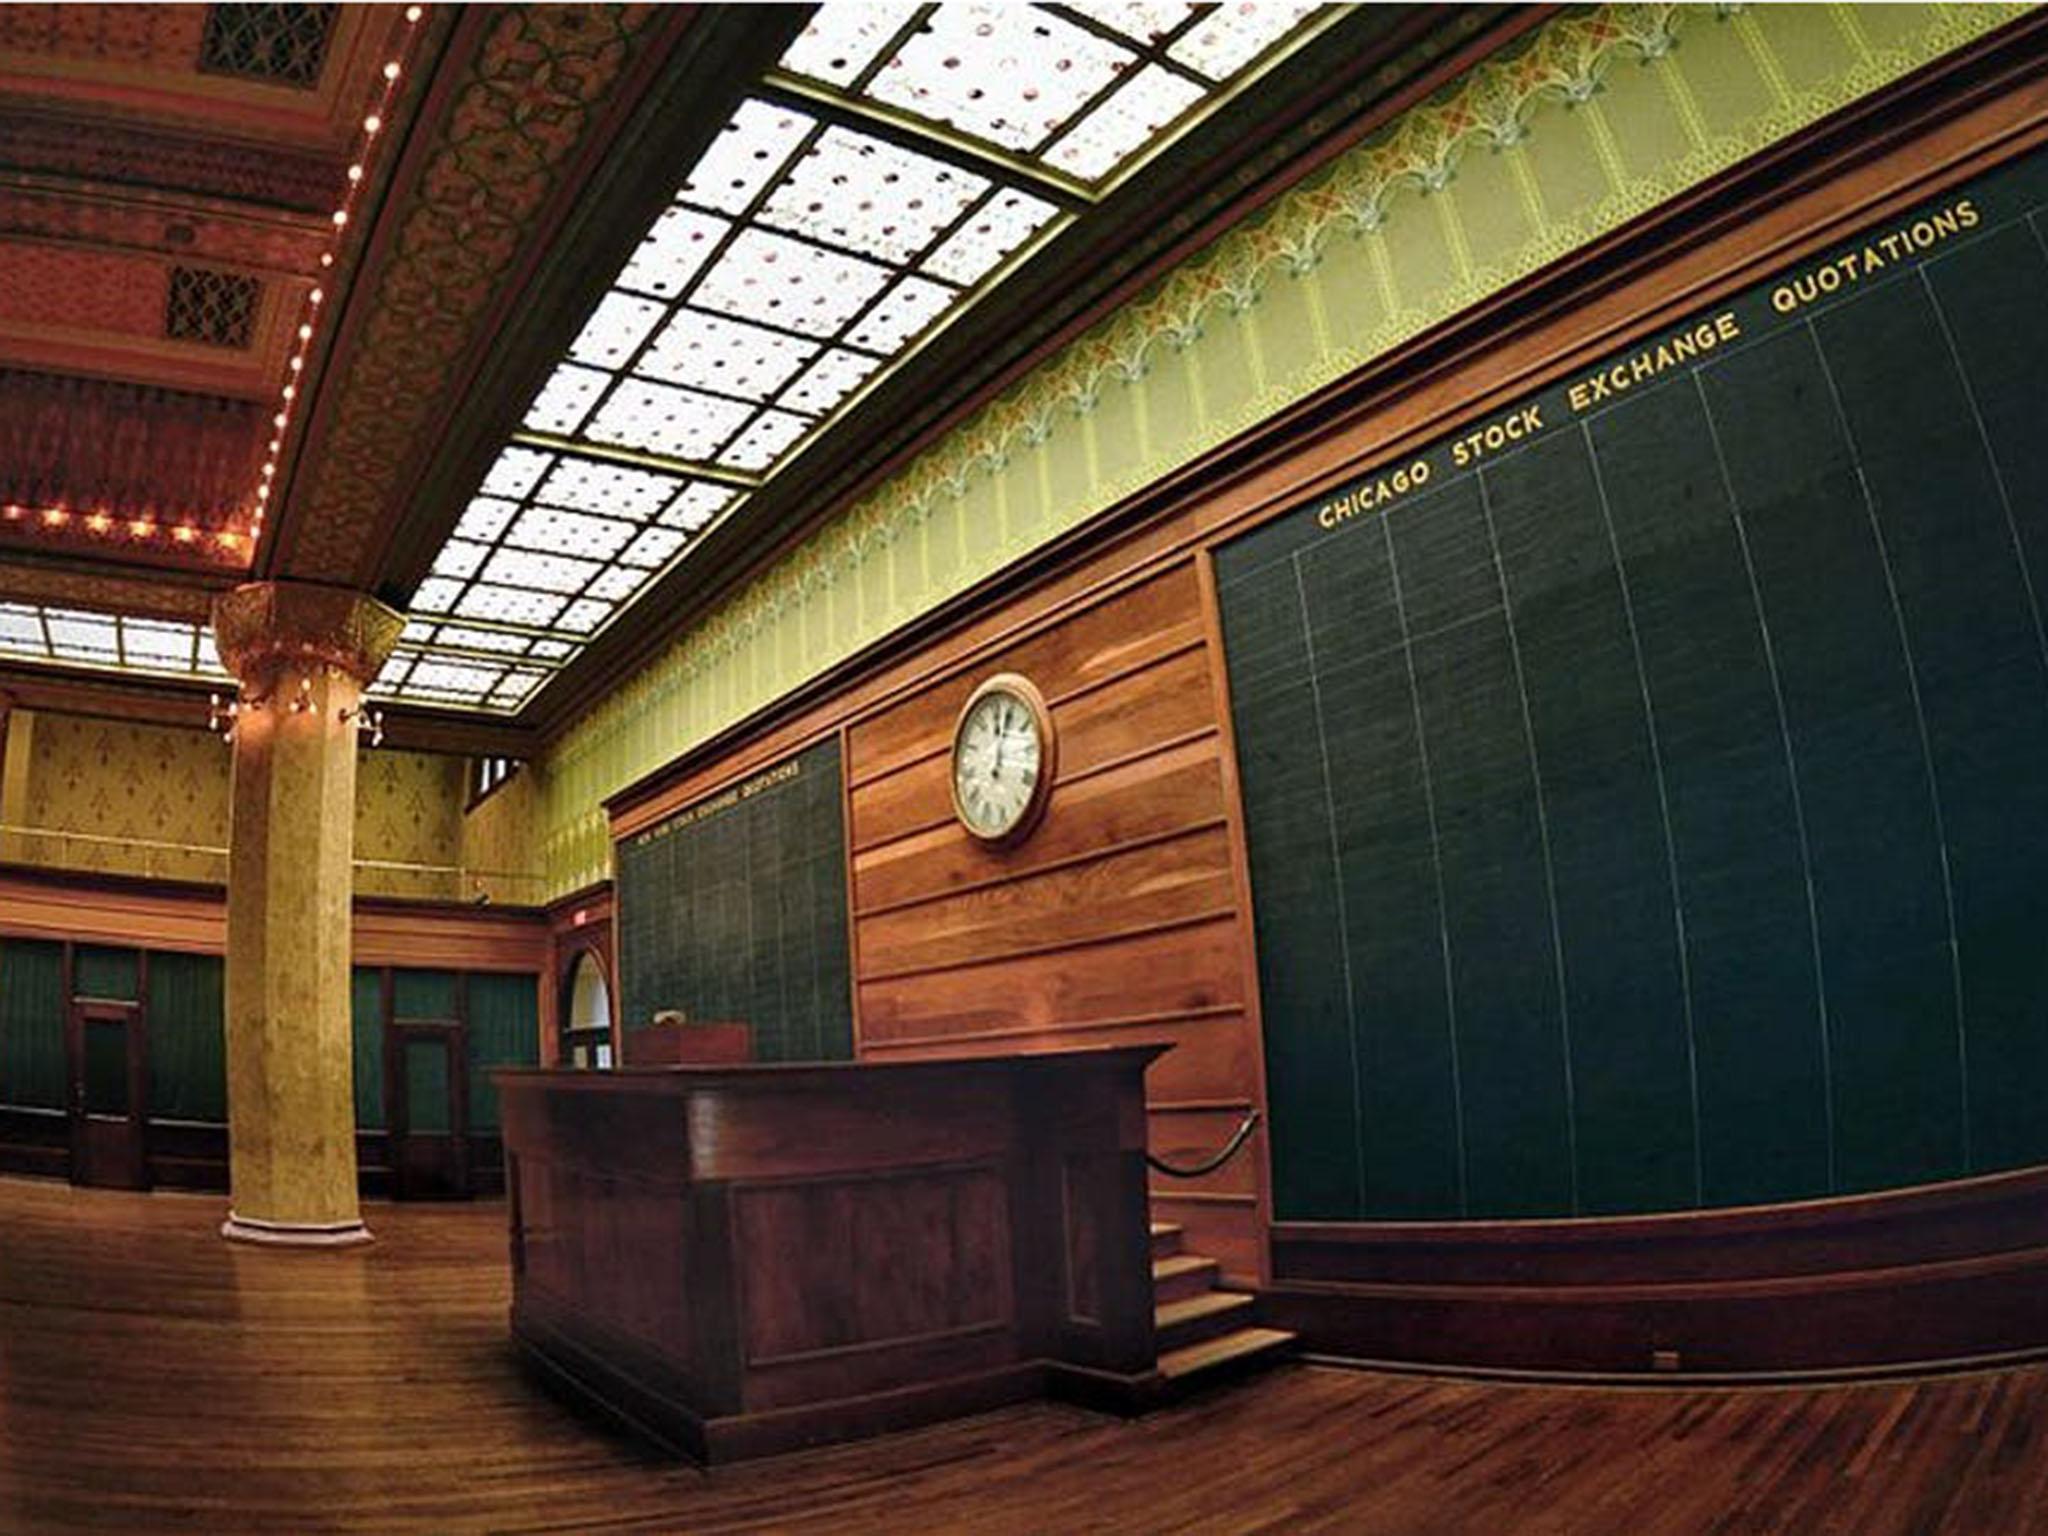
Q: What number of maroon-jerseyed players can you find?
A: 0